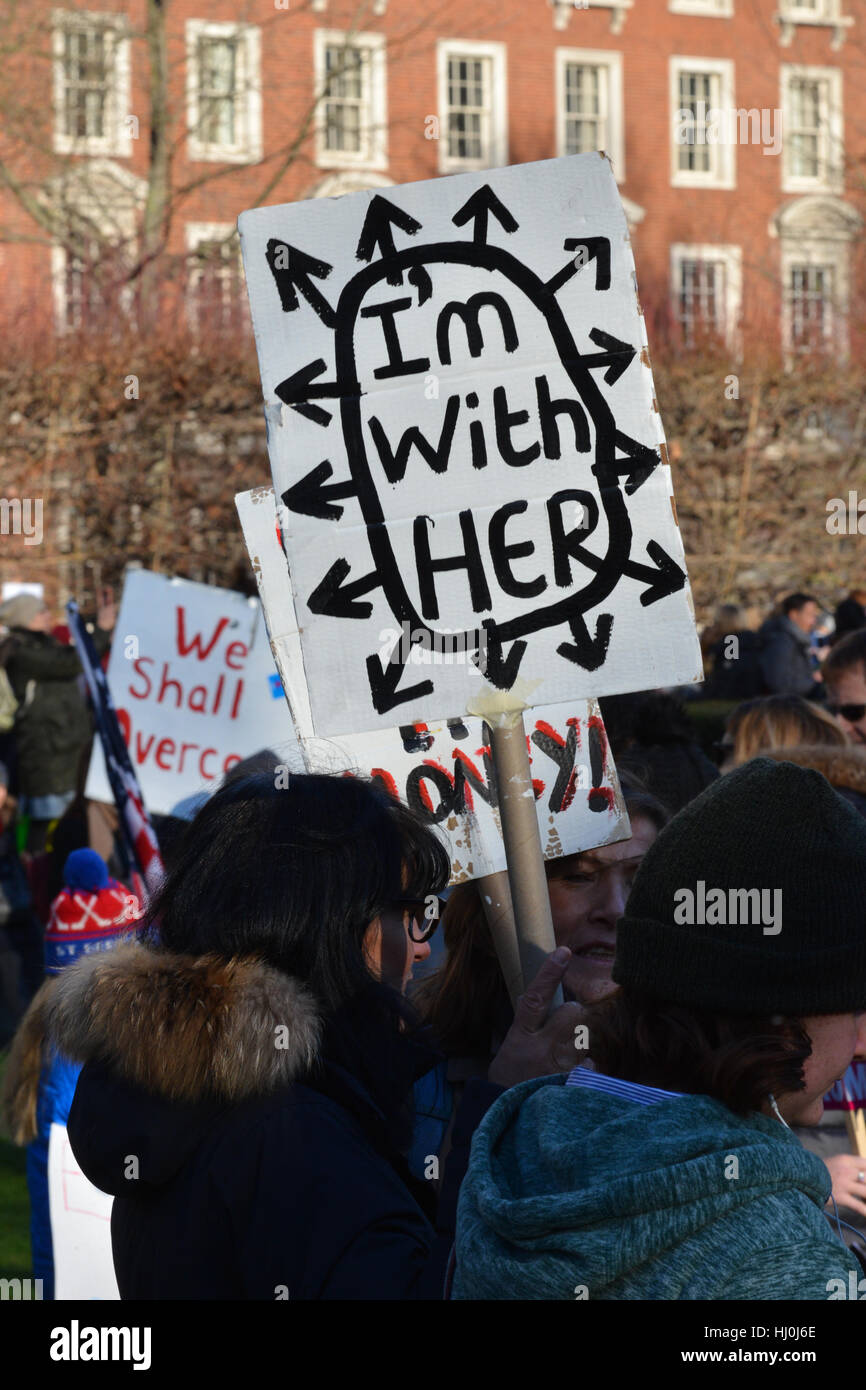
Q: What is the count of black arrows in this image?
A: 13